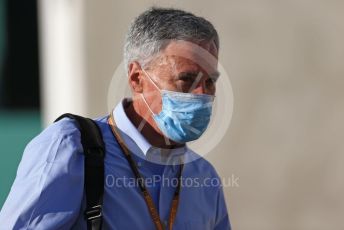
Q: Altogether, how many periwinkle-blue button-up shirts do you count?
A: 1